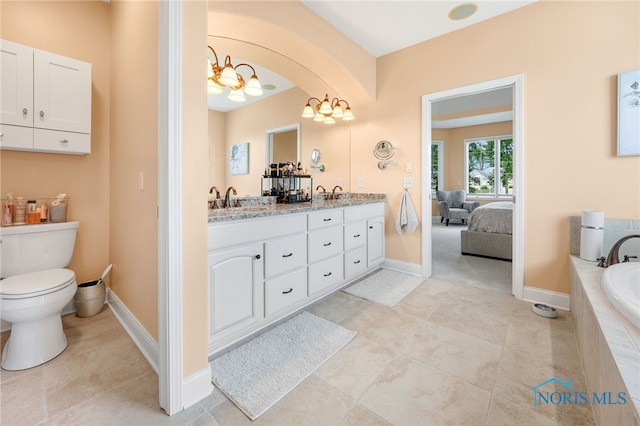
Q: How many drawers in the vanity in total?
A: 7